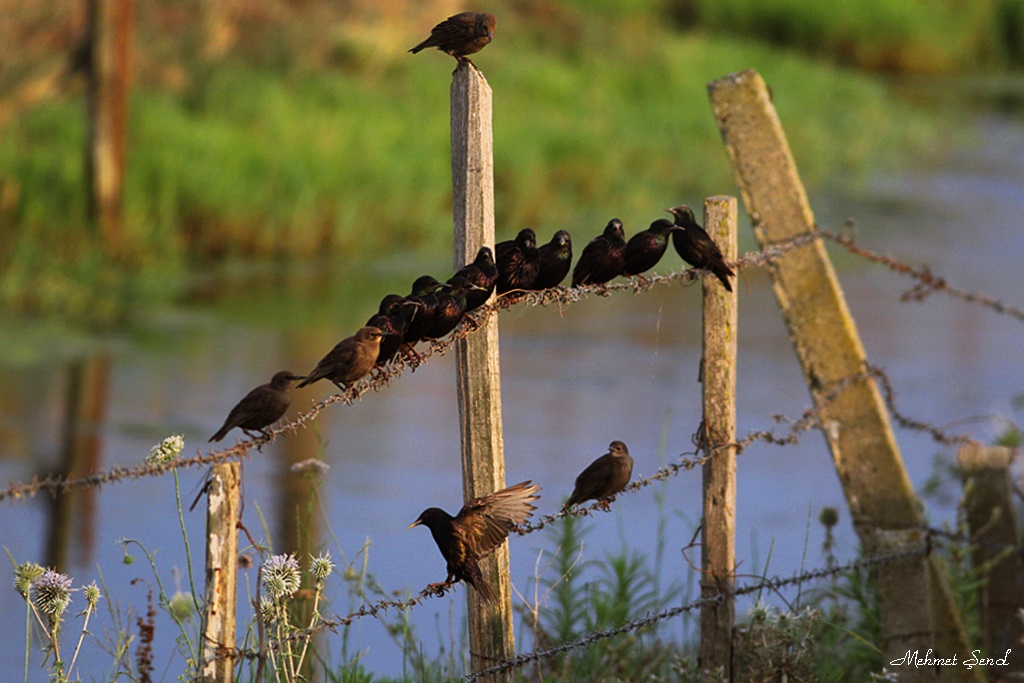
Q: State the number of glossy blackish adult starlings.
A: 10